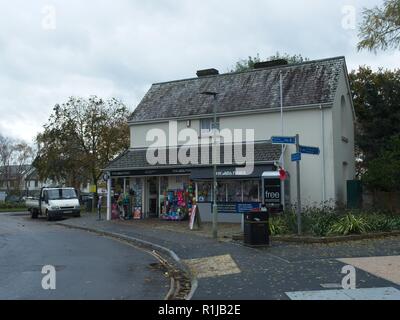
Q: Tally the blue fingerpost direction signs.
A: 3